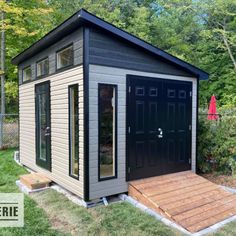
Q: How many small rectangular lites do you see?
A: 3